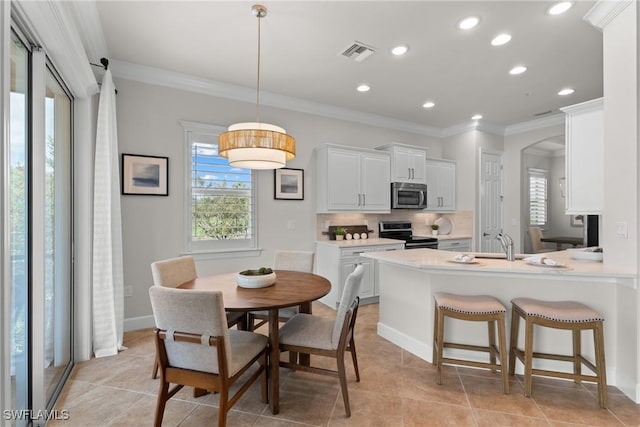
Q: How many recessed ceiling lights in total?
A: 9